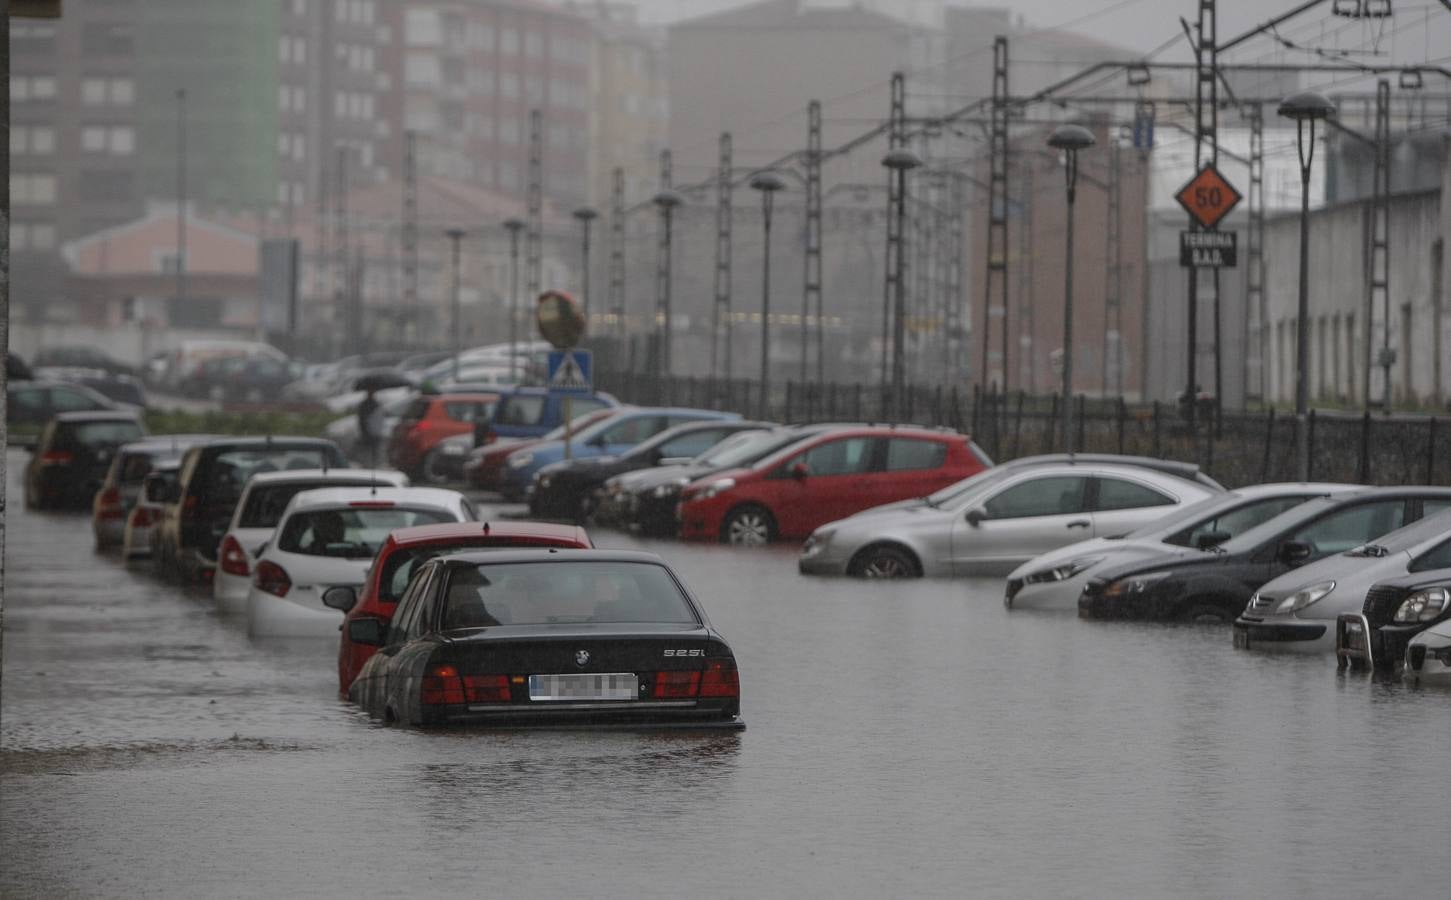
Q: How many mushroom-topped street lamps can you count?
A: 8